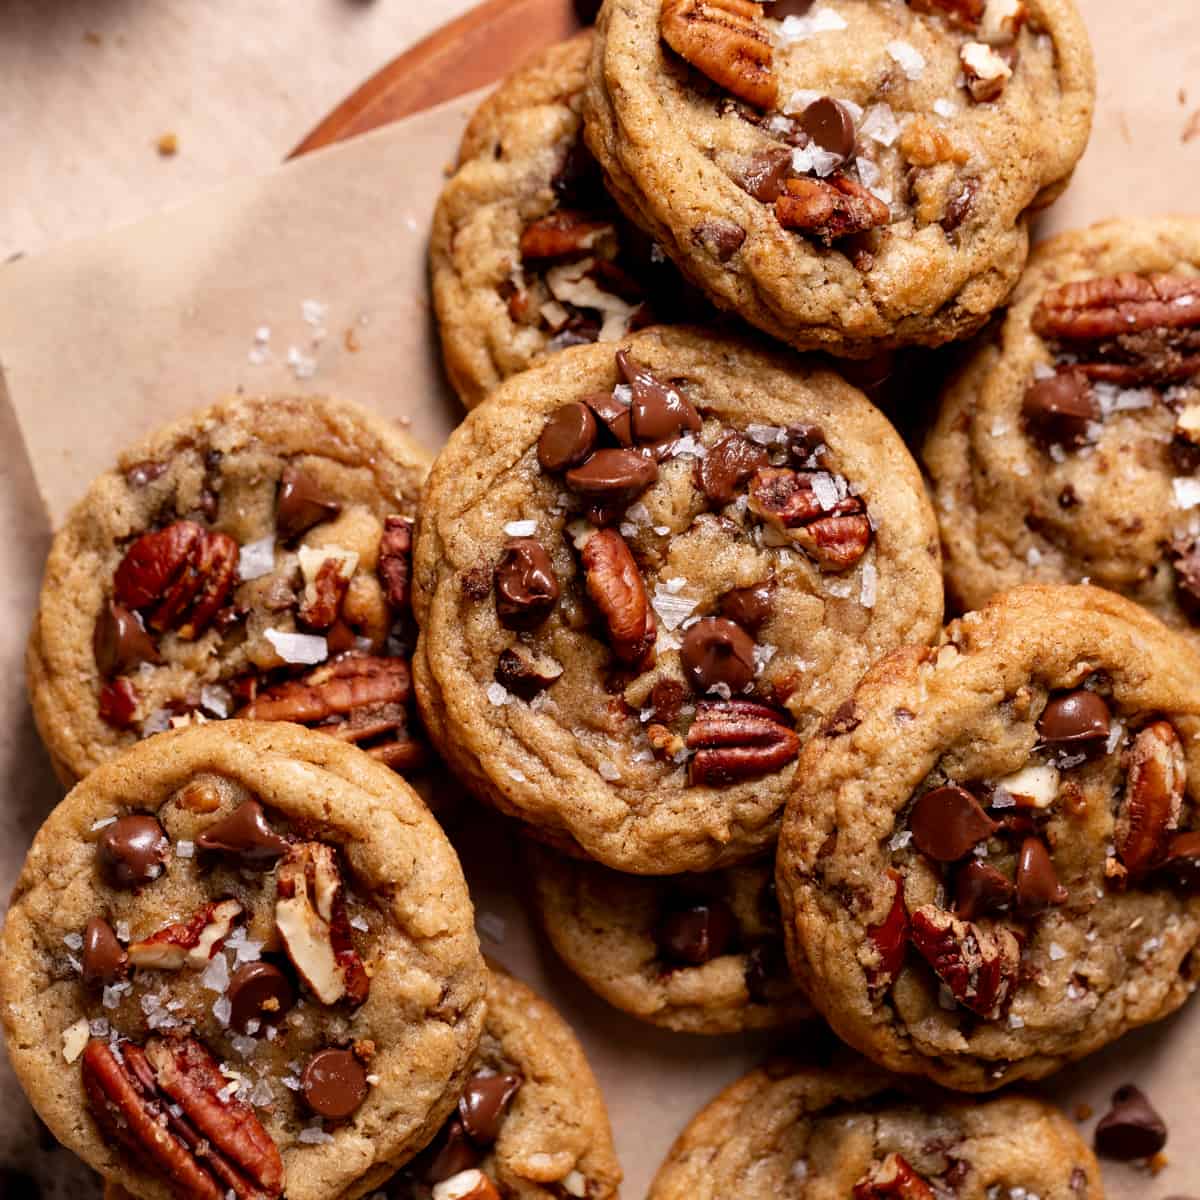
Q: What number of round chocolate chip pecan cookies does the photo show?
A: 10